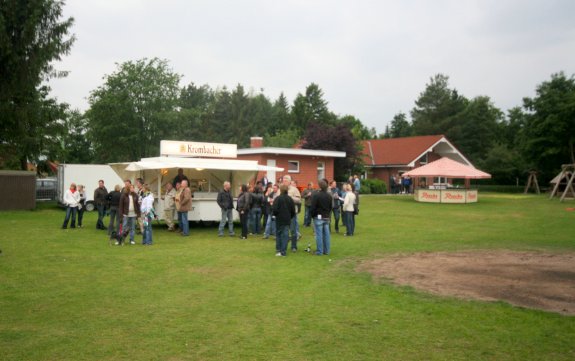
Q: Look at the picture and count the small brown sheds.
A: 1